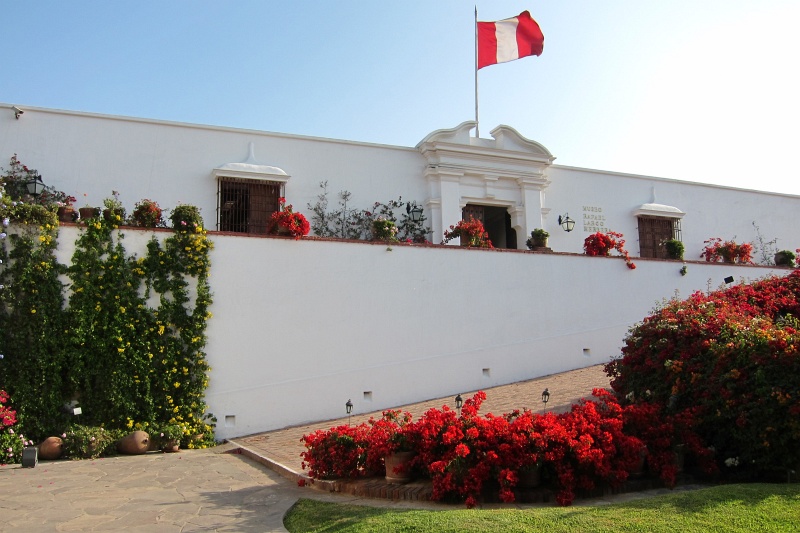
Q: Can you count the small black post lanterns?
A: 3